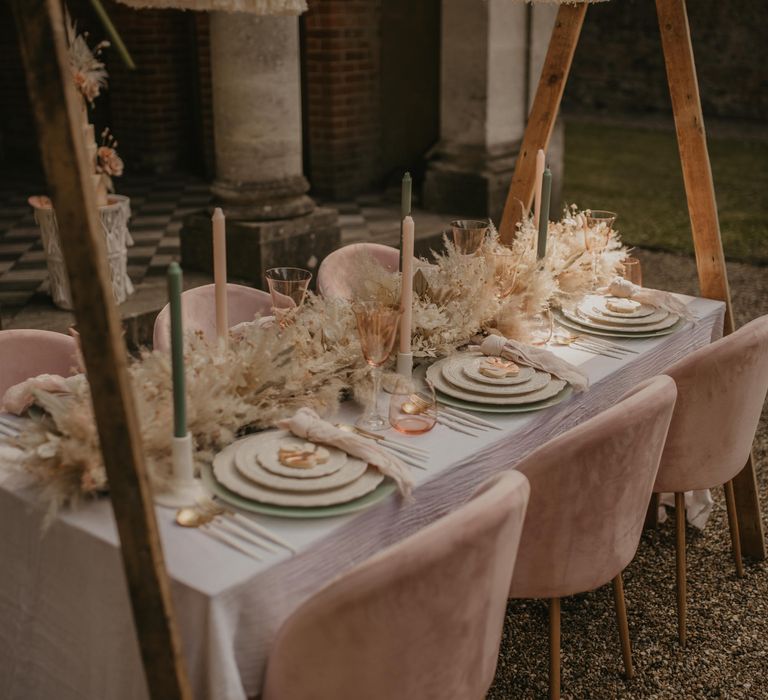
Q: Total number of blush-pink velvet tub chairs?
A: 6